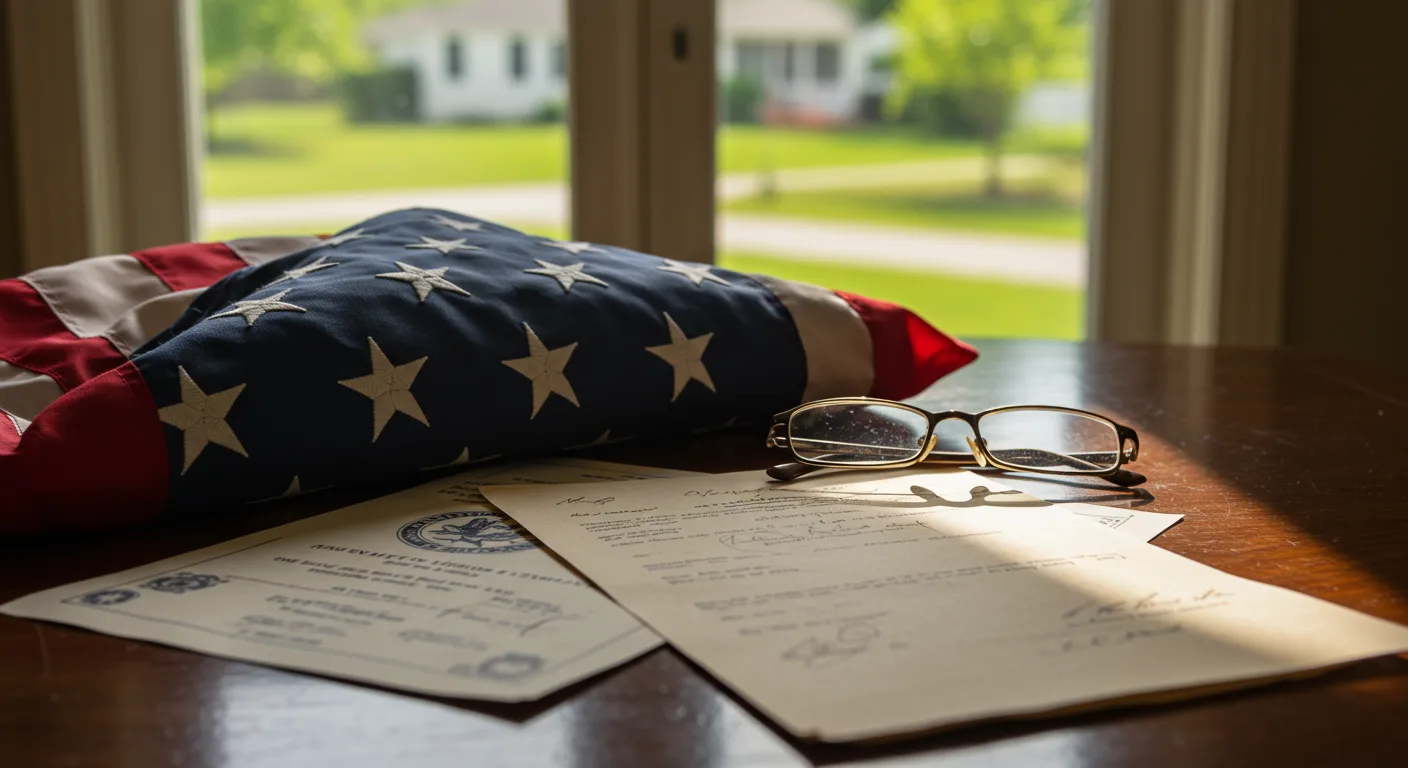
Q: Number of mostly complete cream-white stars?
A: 13